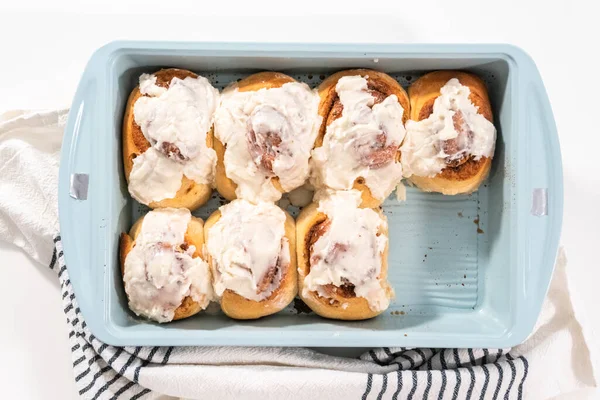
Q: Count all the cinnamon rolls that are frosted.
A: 7